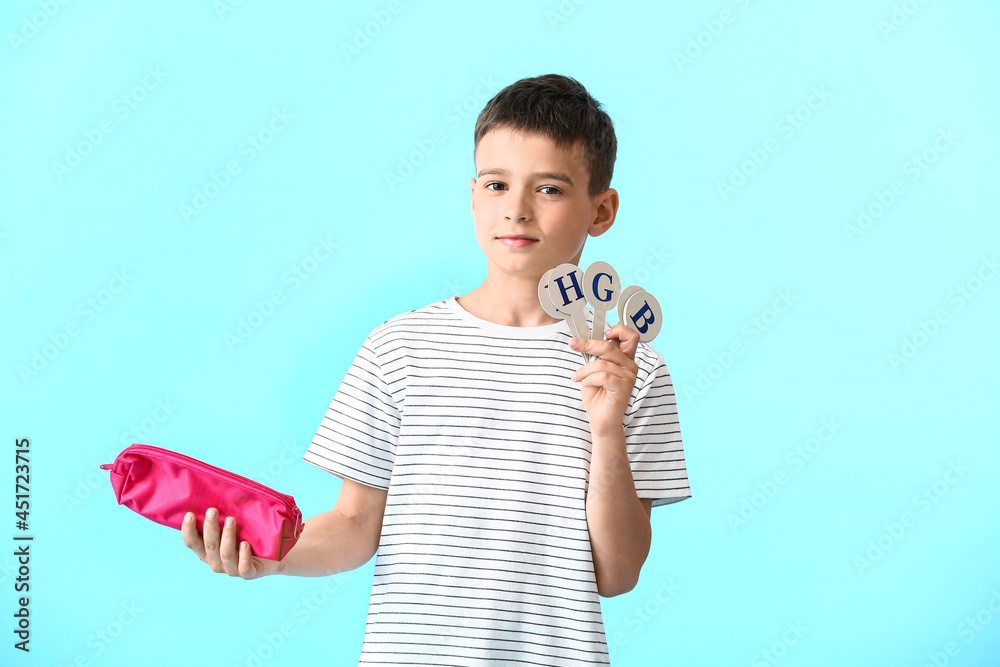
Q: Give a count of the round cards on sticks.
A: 5